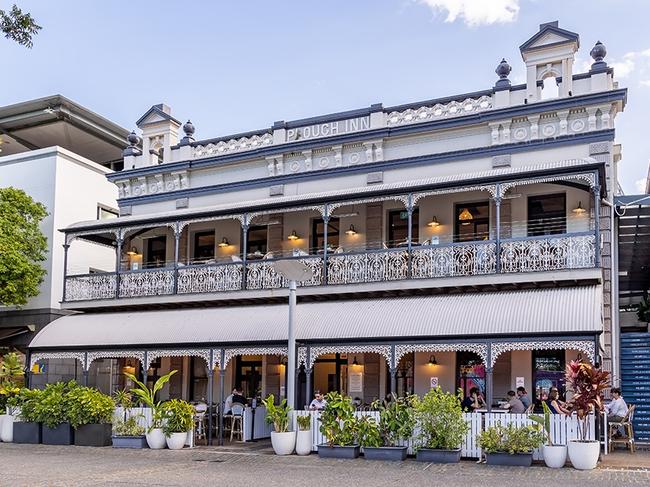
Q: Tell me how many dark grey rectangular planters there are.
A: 8